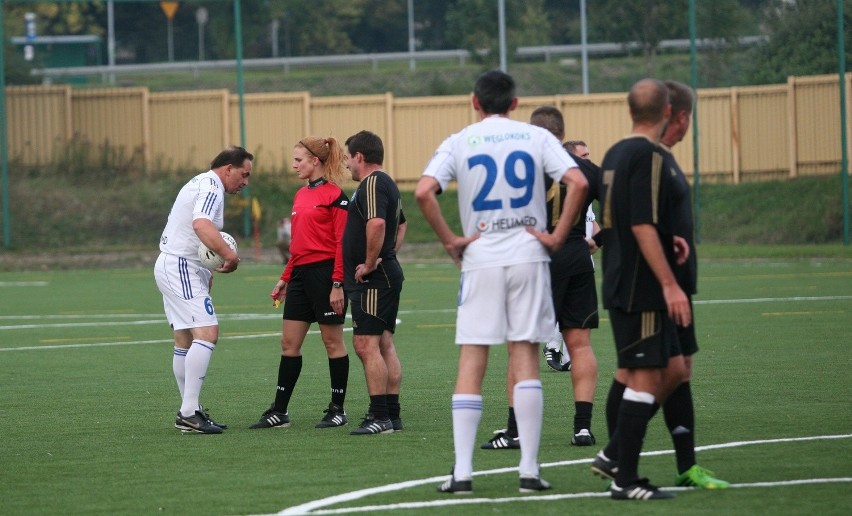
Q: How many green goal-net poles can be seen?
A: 4